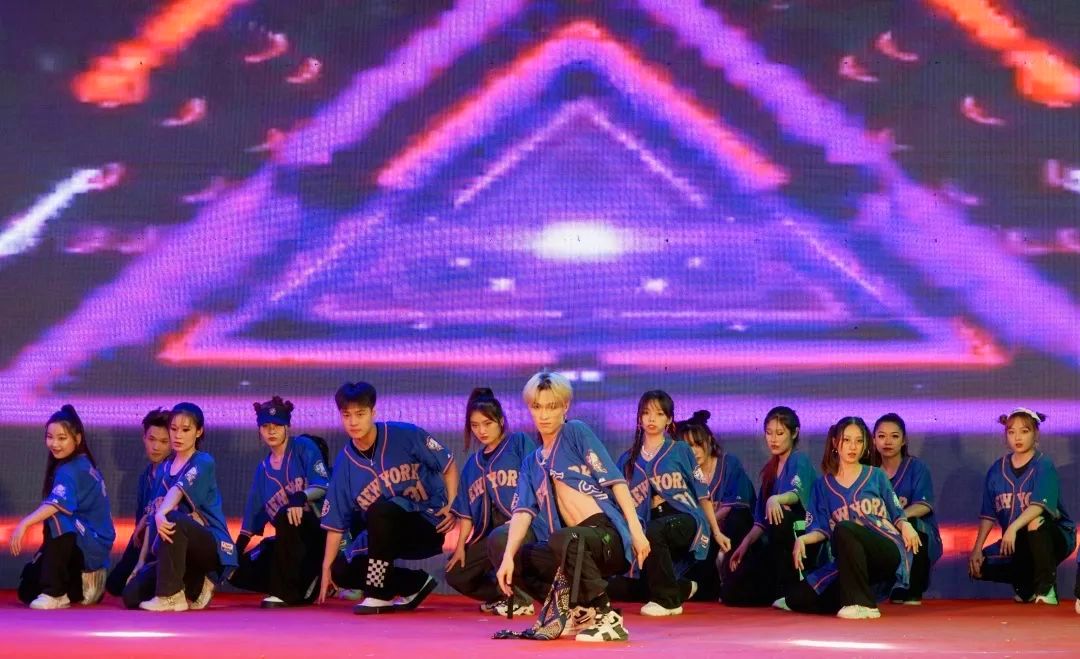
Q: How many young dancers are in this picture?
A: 13